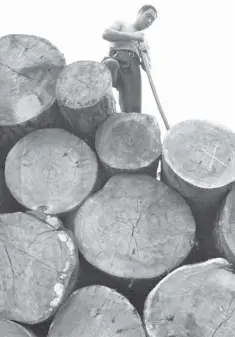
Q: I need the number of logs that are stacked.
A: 11